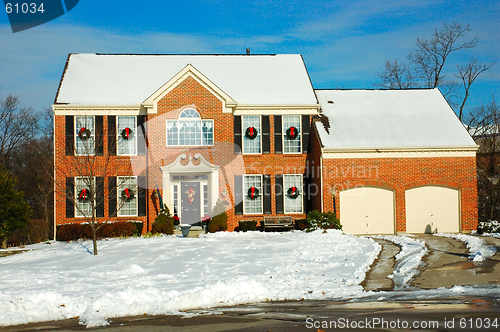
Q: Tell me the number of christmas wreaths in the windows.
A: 8